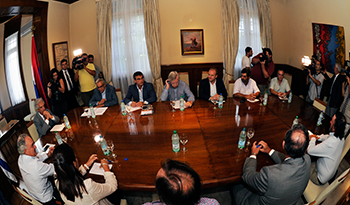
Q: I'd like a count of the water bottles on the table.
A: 13